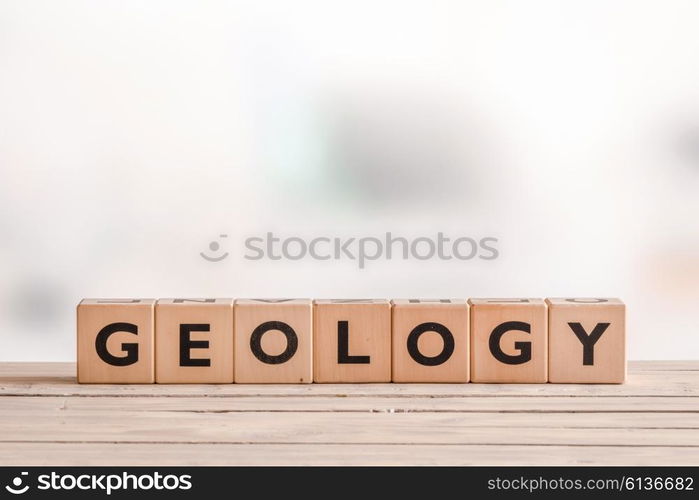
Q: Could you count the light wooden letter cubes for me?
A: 7